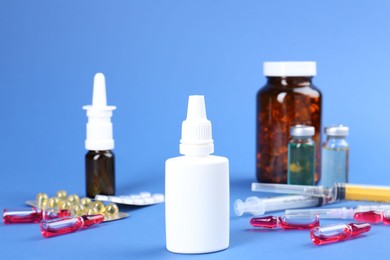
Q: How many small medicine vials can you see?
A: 2